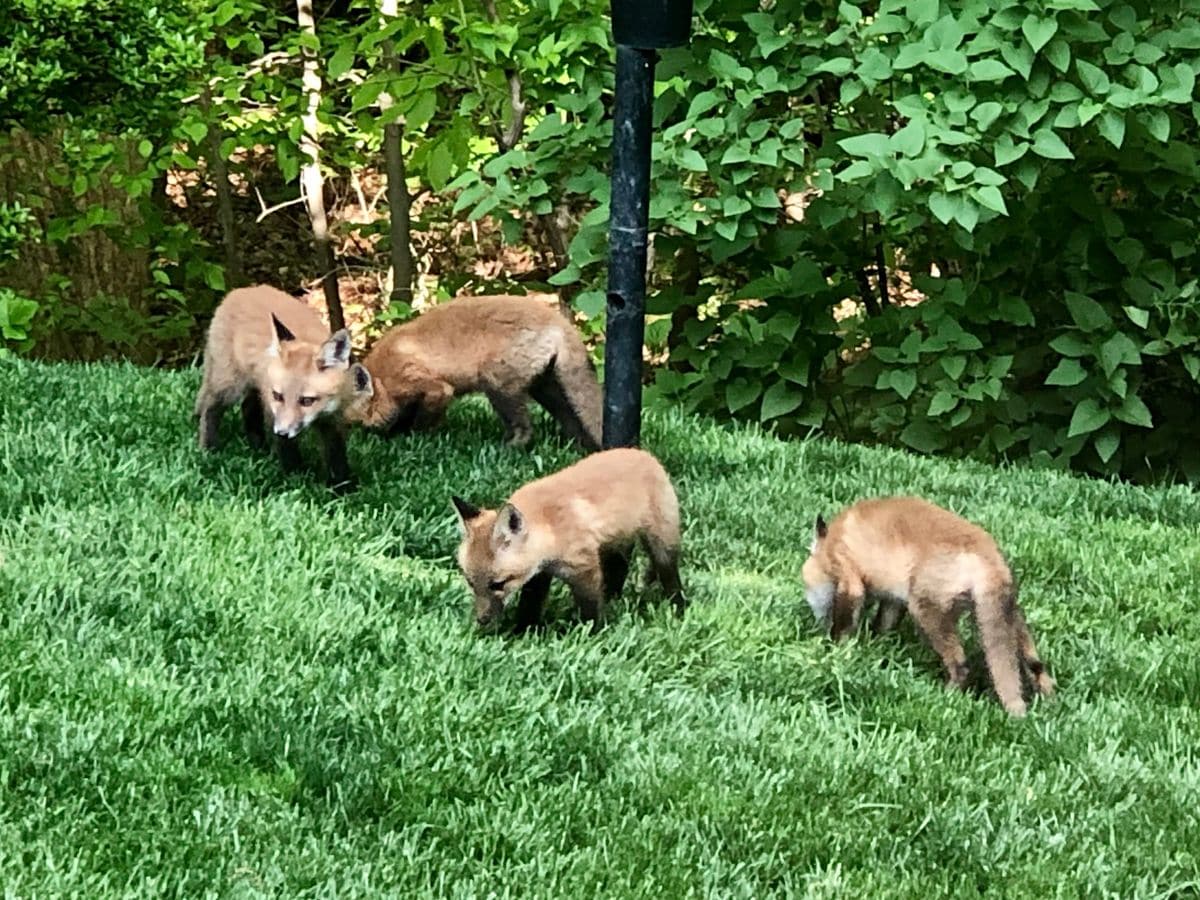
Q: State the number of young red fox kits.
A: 4